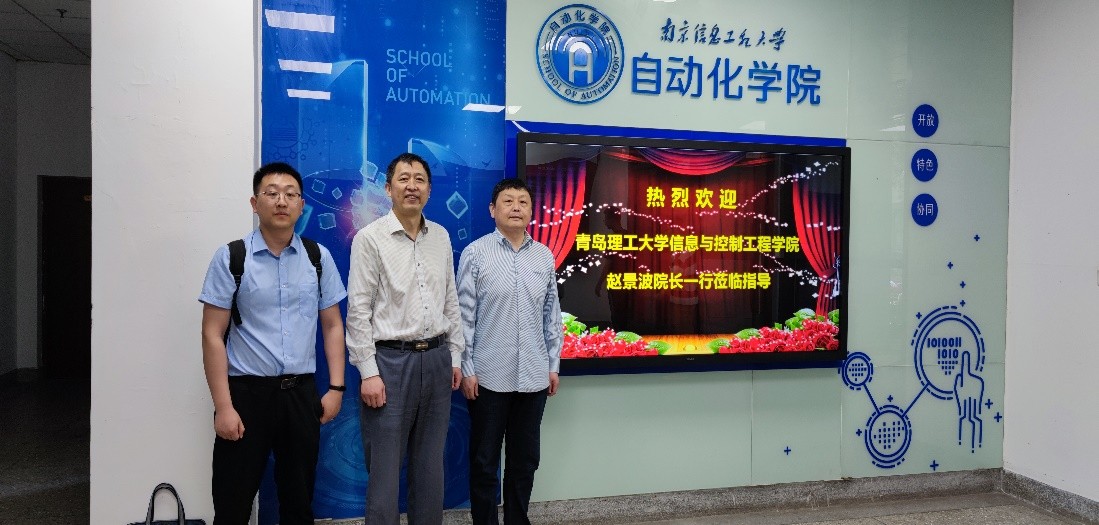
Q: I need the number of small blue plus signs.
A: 11